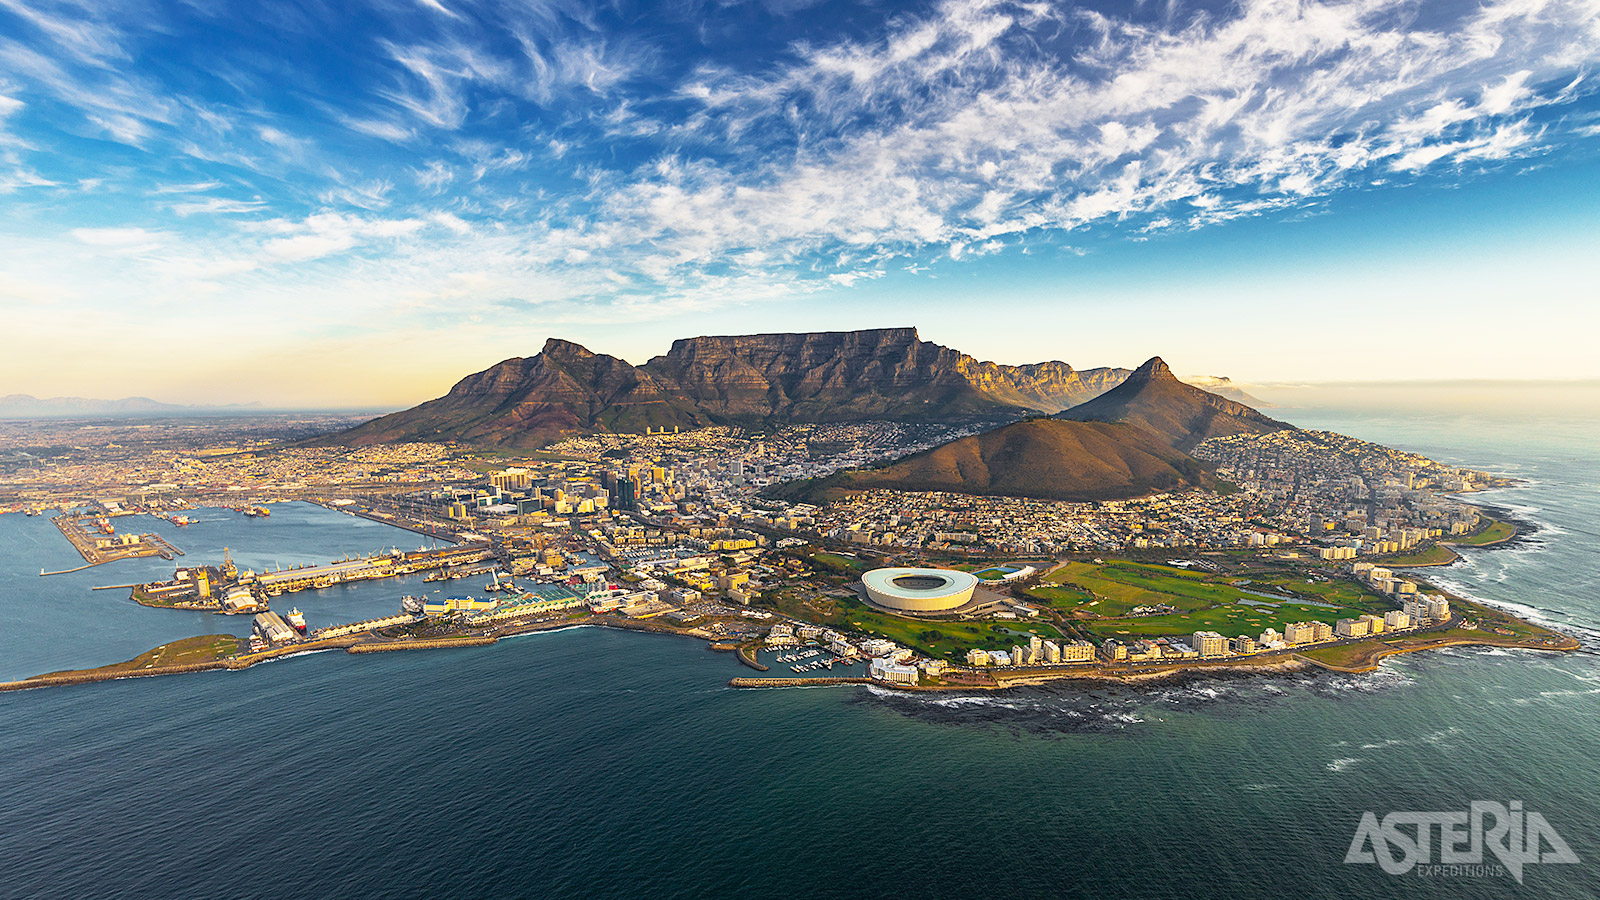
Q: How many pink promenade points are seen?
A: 0